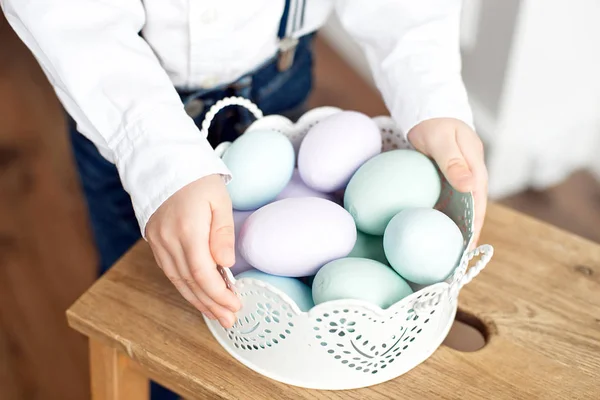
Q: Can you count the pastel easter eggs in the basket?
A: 10